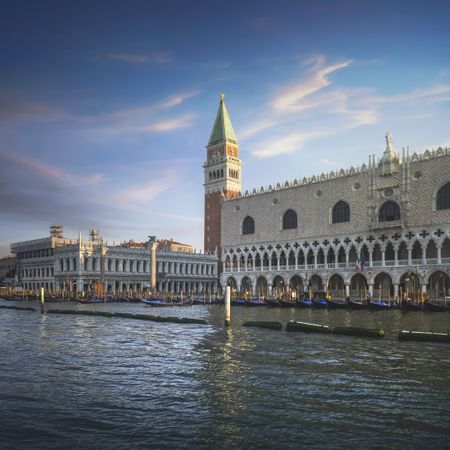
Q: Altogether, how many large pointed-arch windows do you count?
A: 5